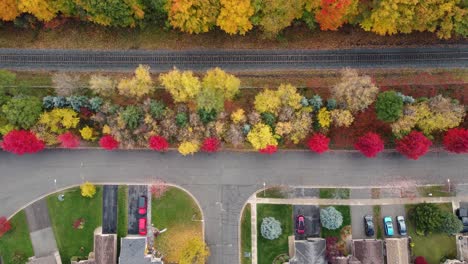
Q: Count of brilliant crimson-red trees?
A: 10